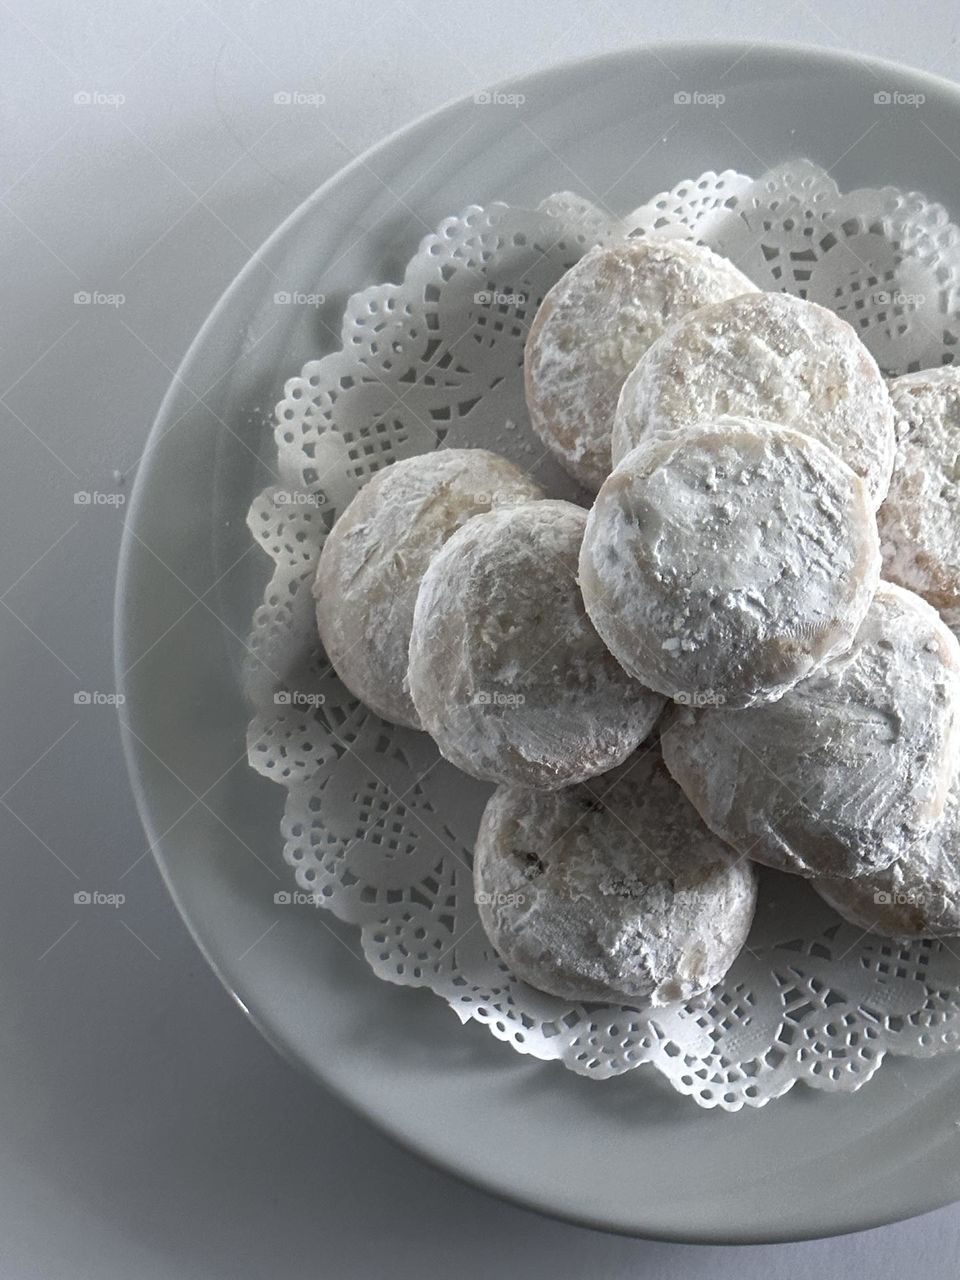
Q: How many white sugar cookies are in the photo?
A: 9